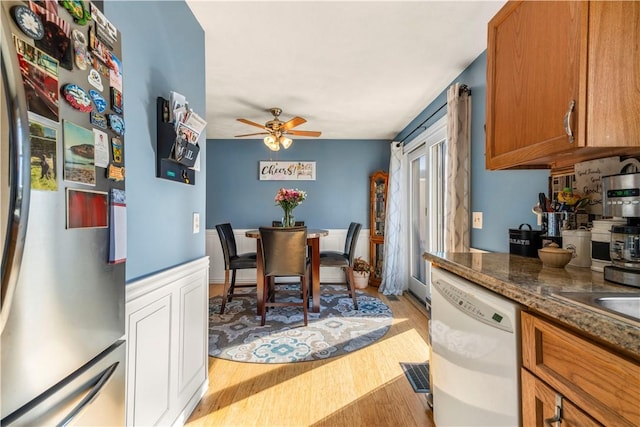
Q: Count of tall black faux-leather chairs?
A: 4